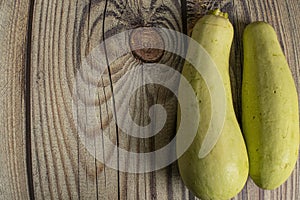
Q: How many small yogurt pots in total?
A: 0